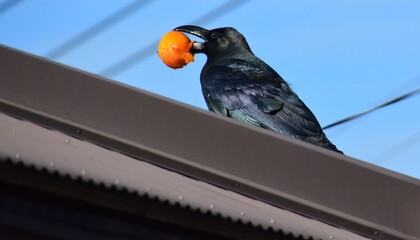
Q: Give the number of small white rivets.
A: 12